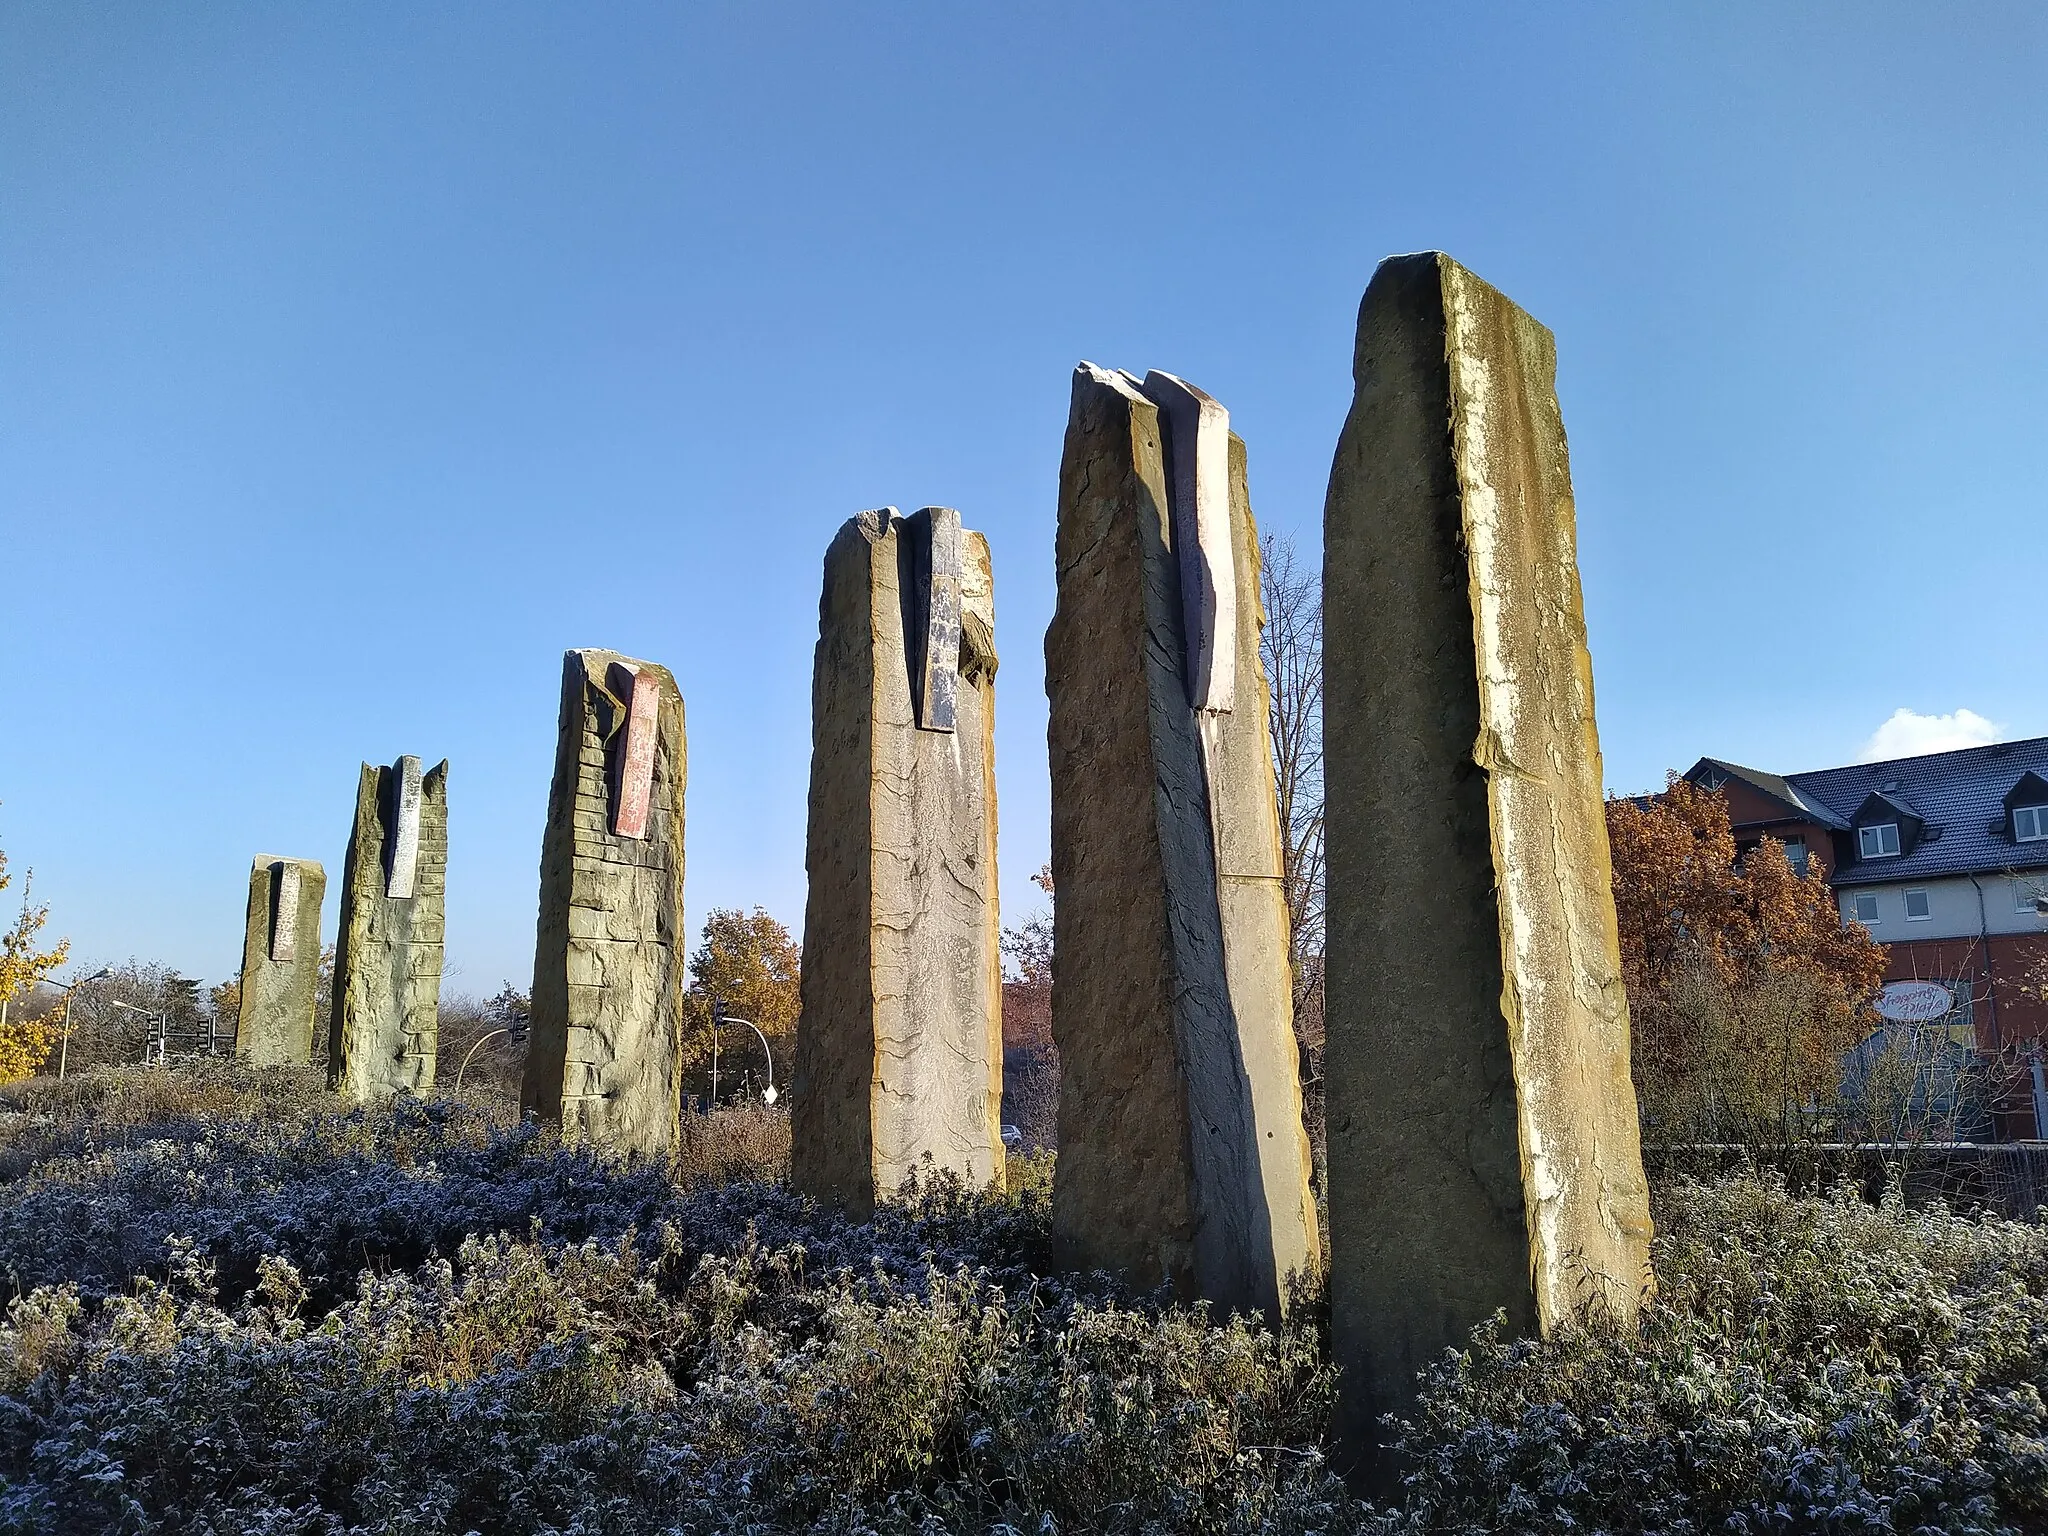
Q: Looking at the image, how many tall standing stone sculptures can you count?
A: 6